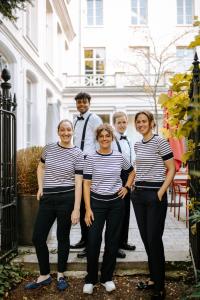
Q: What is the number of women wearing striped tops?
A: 3